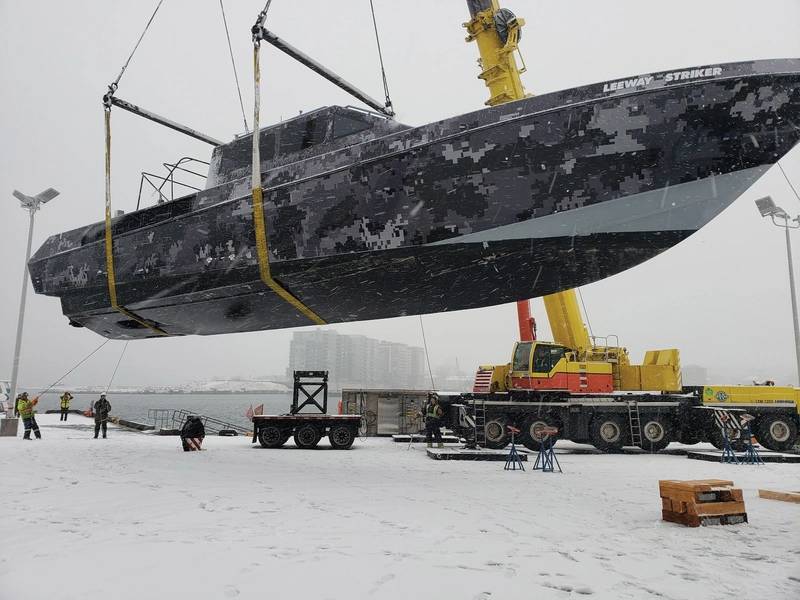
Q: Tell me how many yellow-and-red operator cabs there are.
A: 1